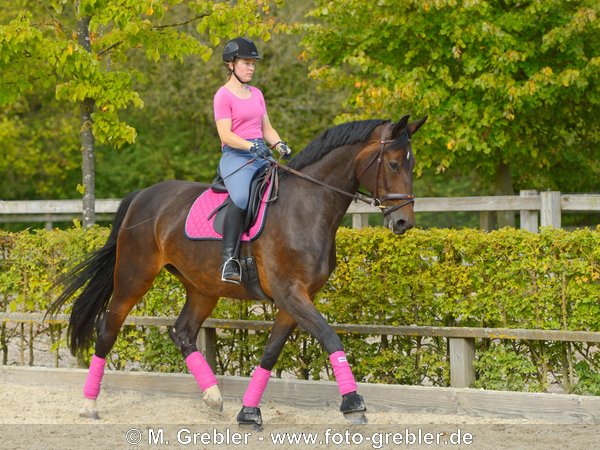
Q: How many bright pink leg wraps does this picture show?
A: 4